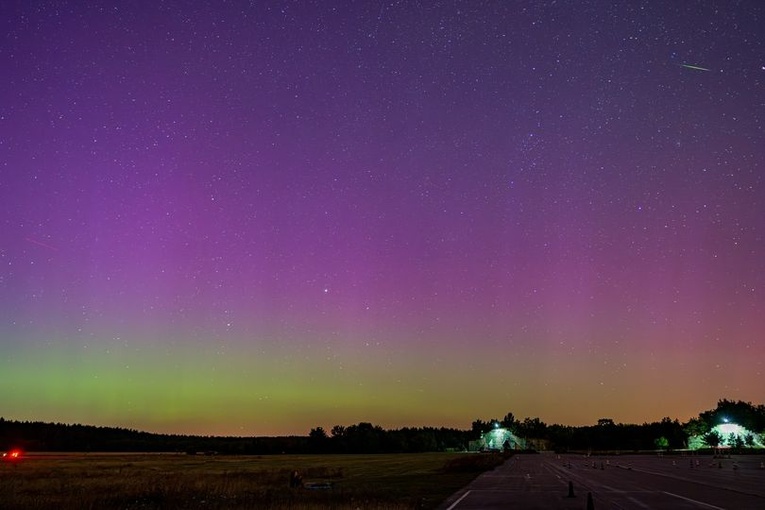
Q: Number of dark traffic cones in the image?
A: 2